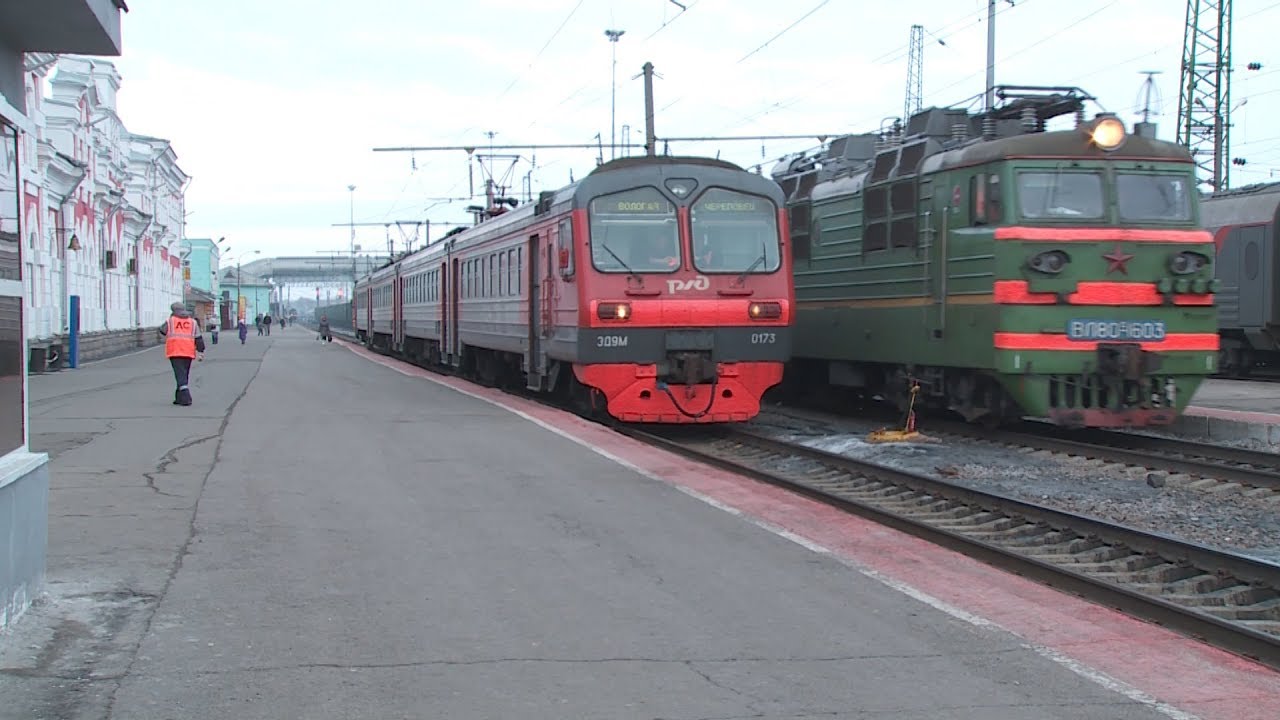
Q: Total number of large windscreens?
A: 4